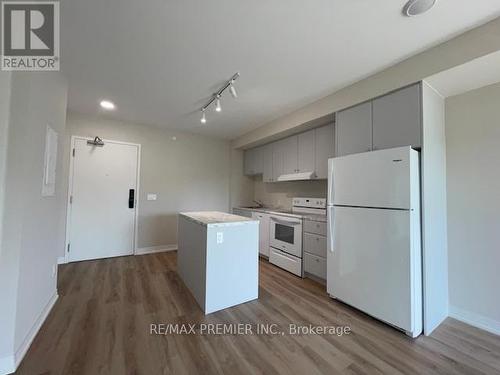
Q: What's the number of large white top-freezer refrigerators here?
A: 1